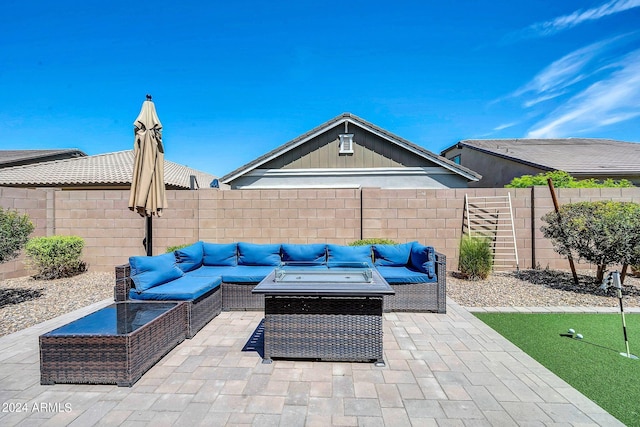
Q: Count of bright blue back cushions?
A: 8